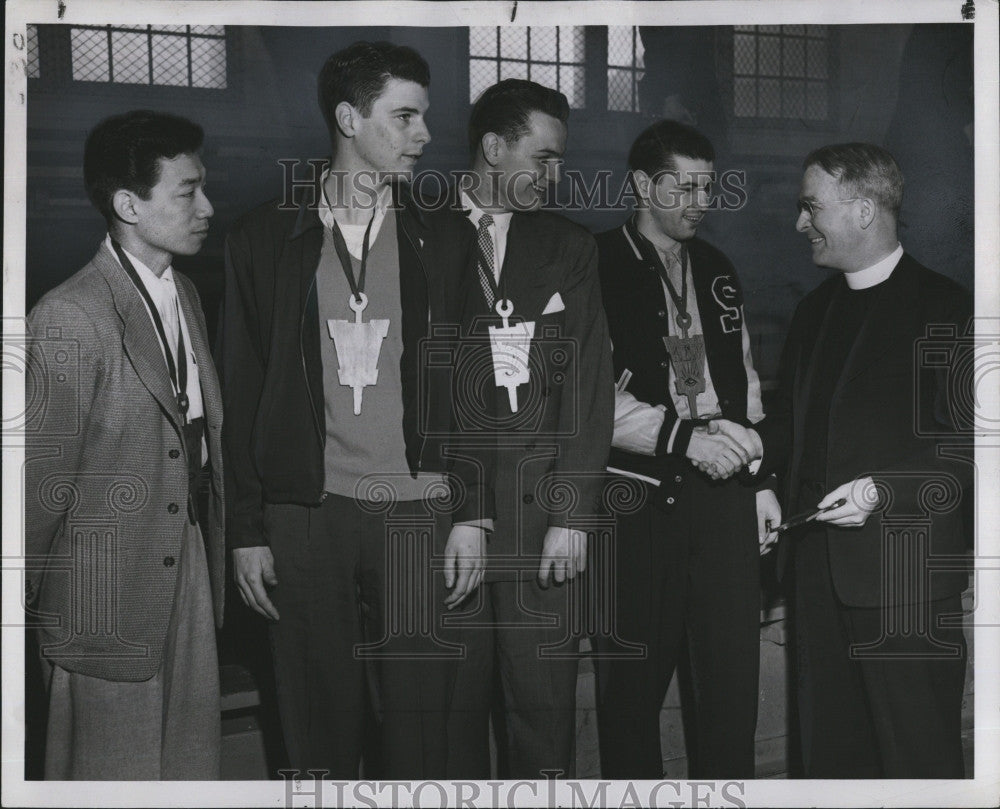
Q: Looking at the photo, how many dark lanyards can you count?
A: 4